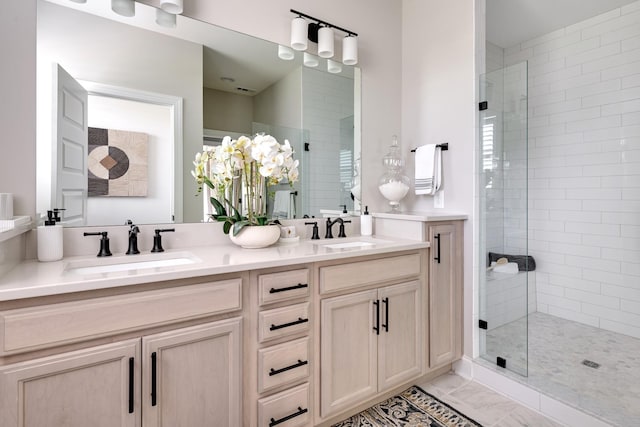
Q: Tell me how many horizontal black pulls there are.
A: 4